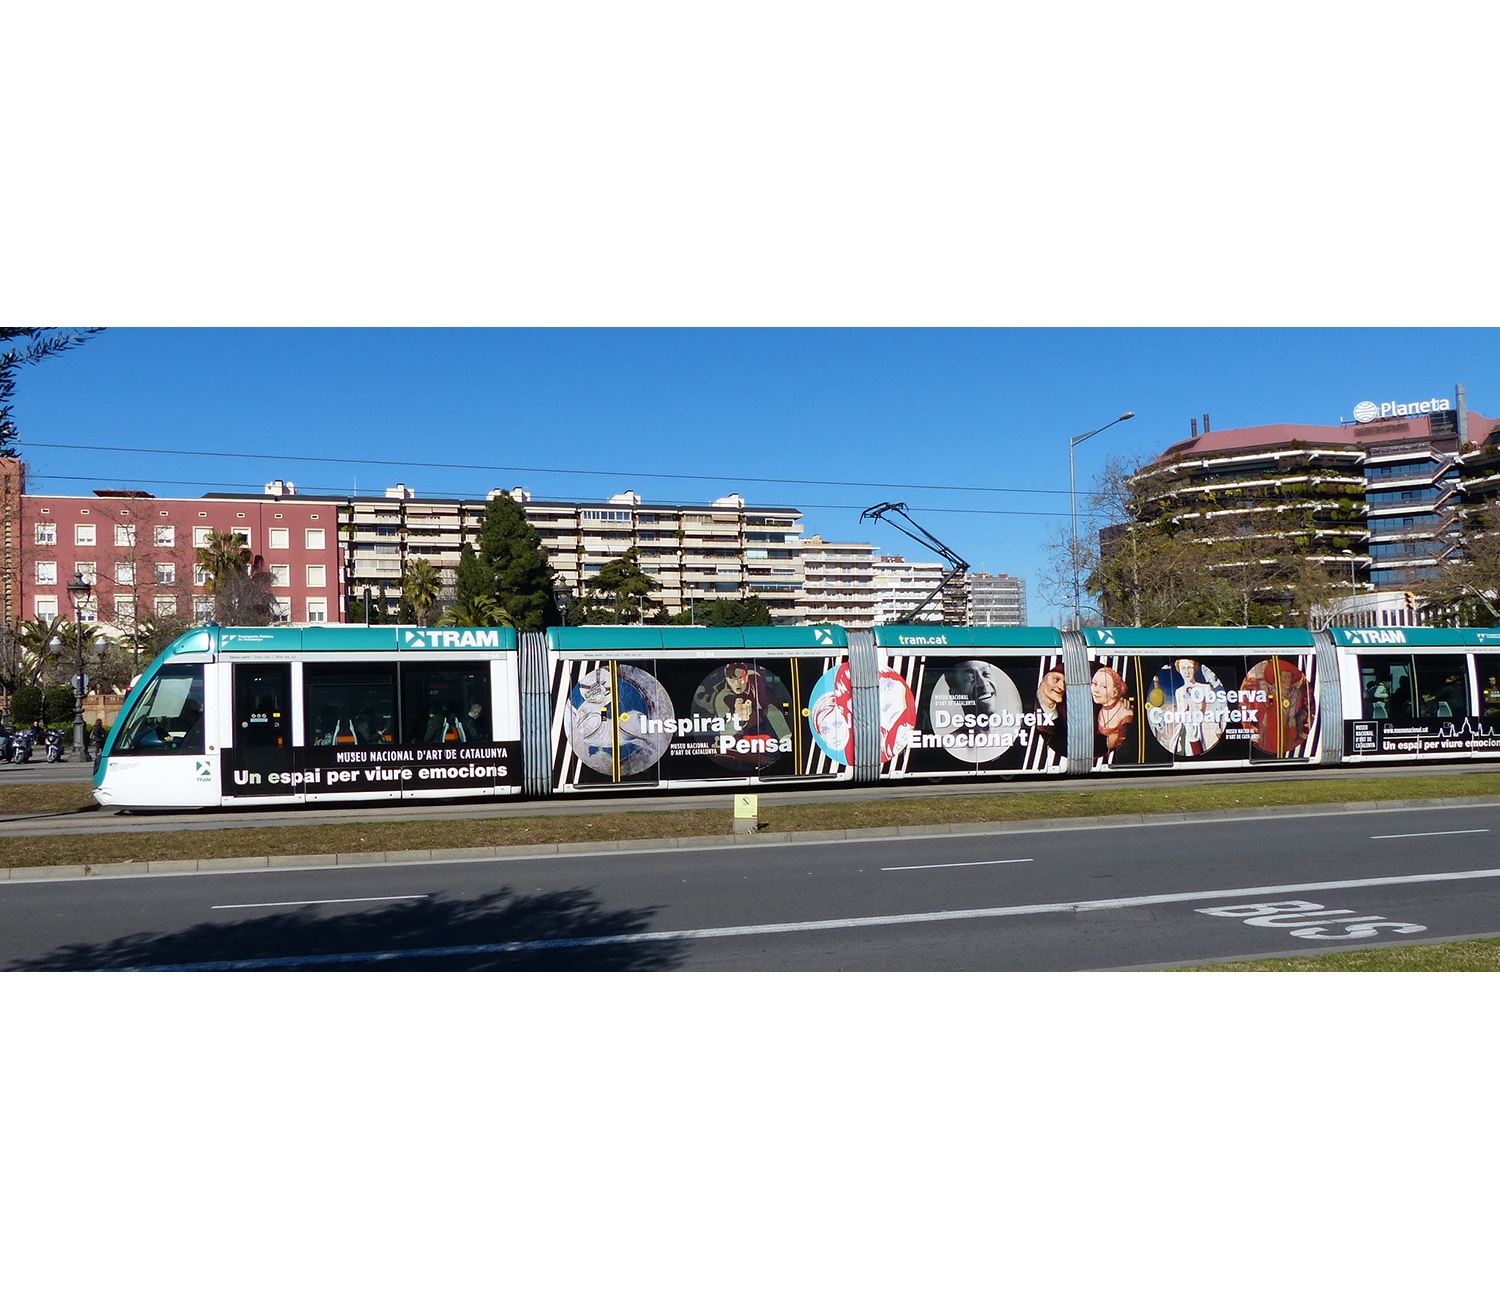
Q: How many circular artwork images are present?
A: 7